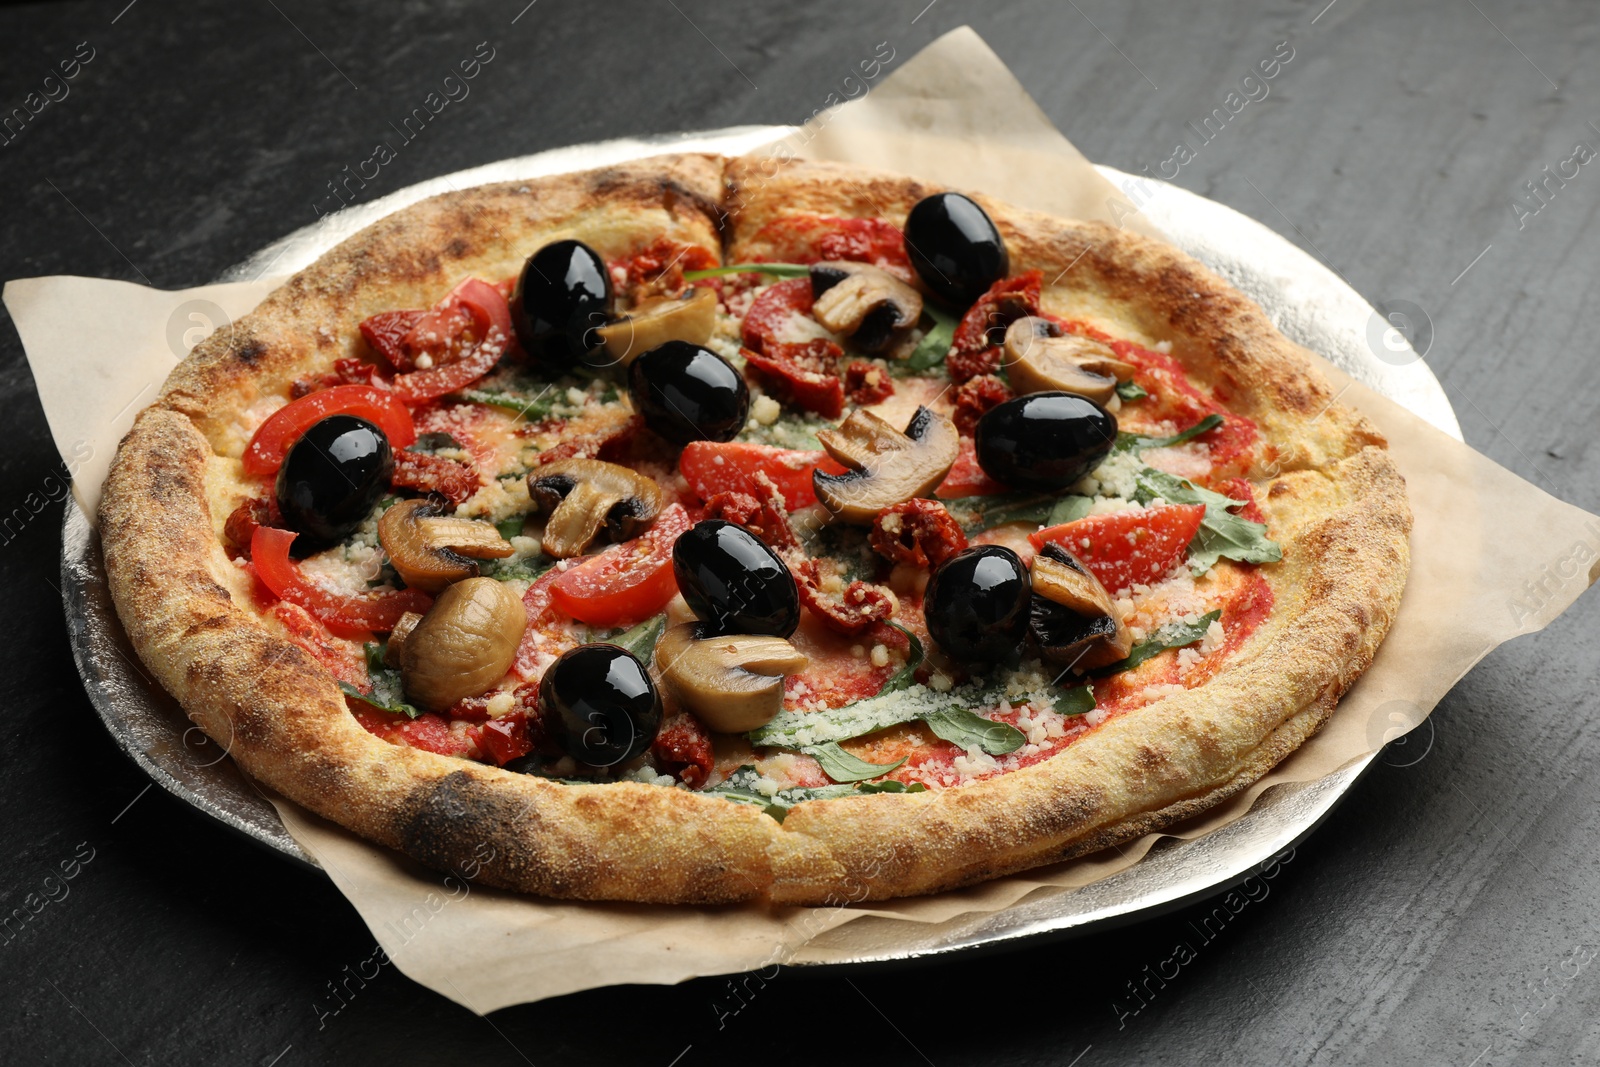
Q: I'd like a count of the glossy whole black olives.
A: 8